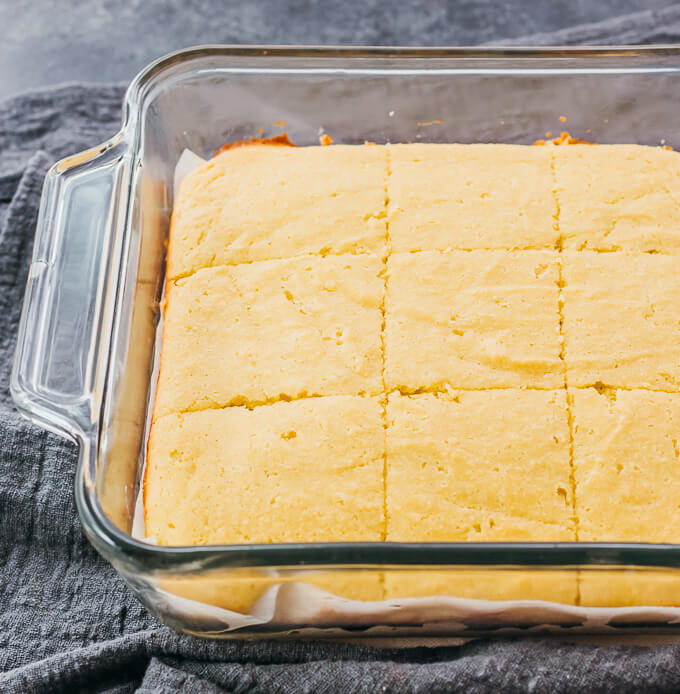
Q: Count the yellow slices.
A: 9